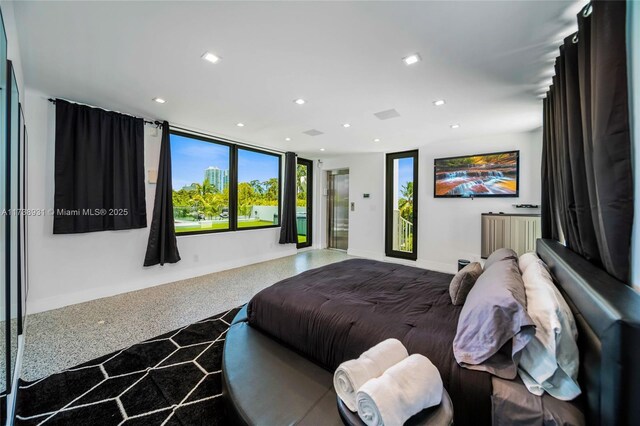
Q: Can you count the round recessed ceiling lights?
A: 11